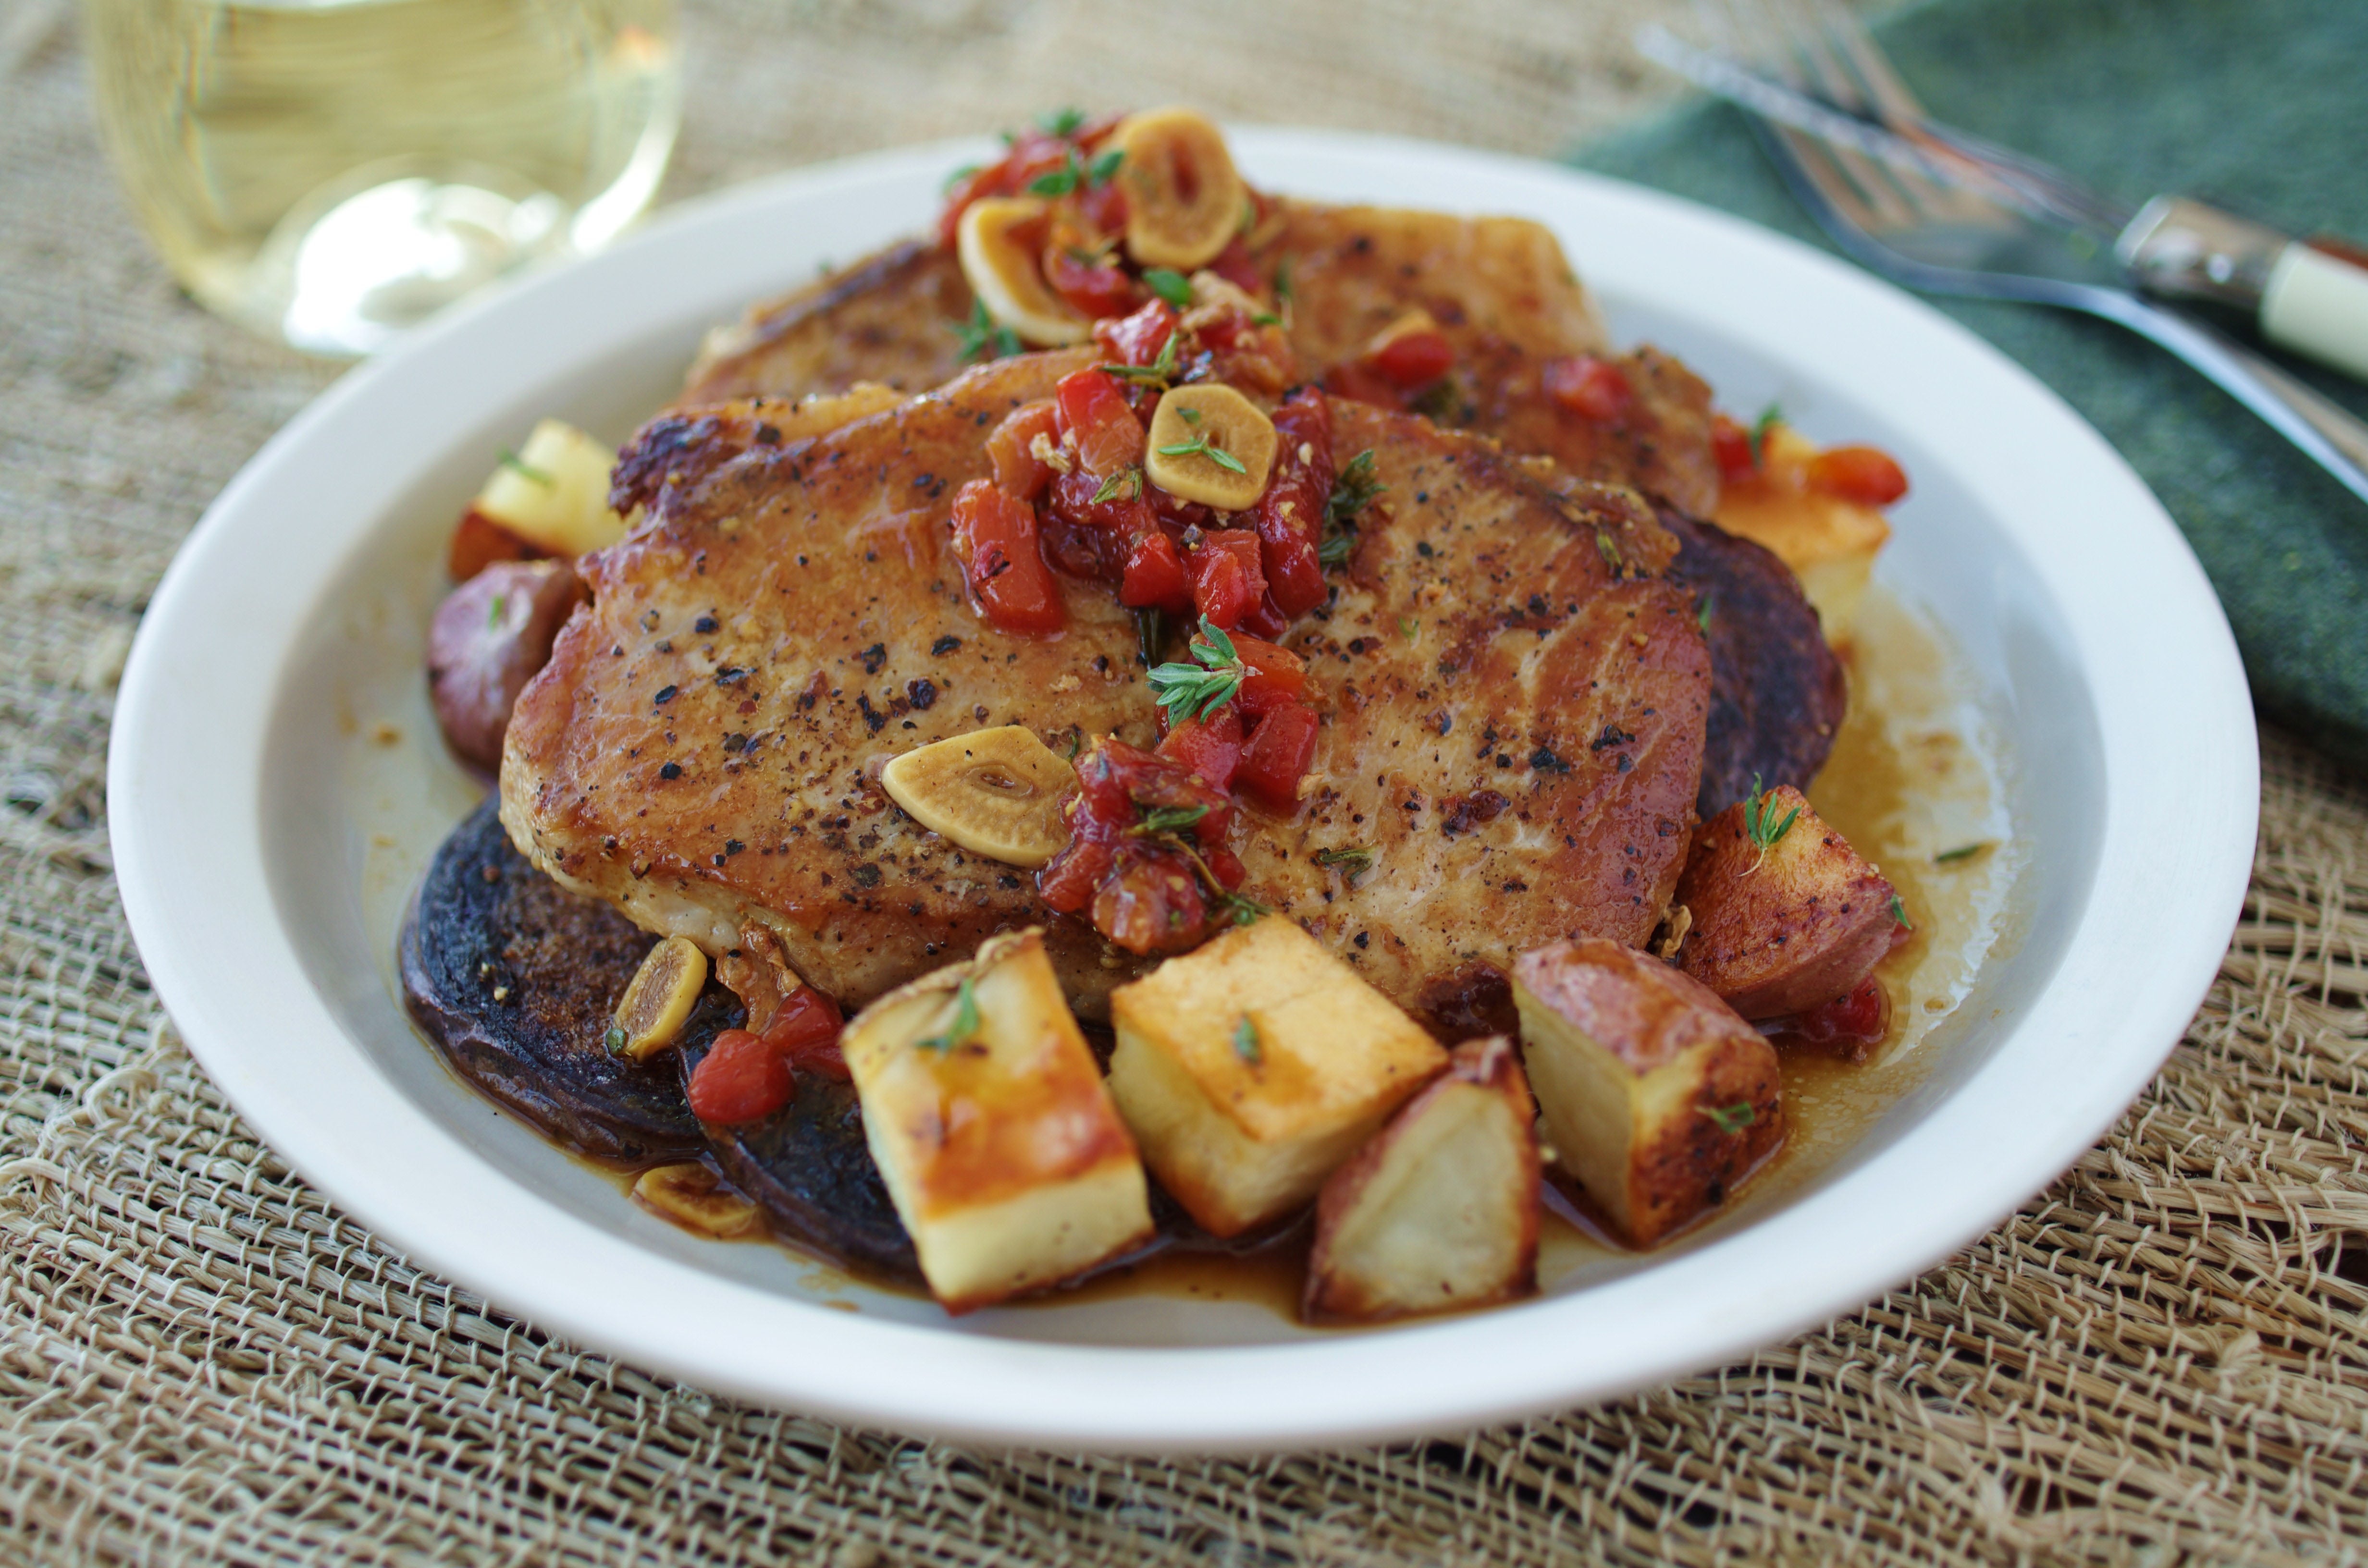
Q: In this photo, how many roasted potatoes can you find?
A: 8